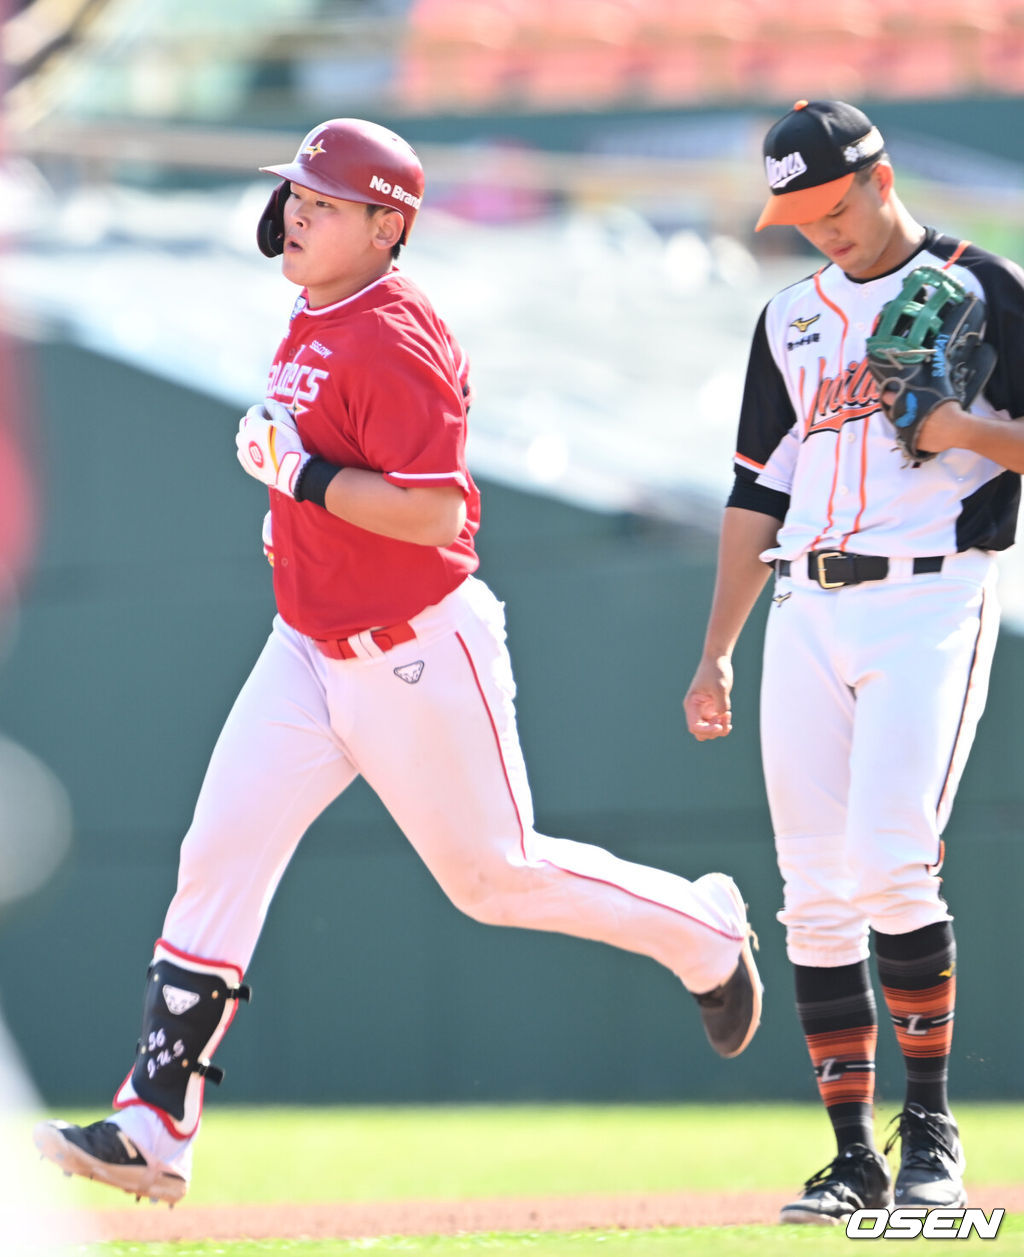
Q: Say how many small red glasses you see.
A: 0